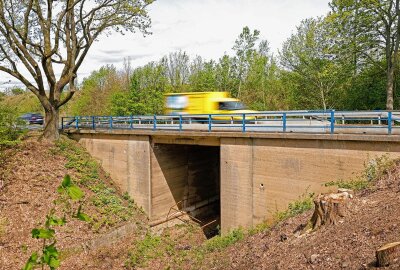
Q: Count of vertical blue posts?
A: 12